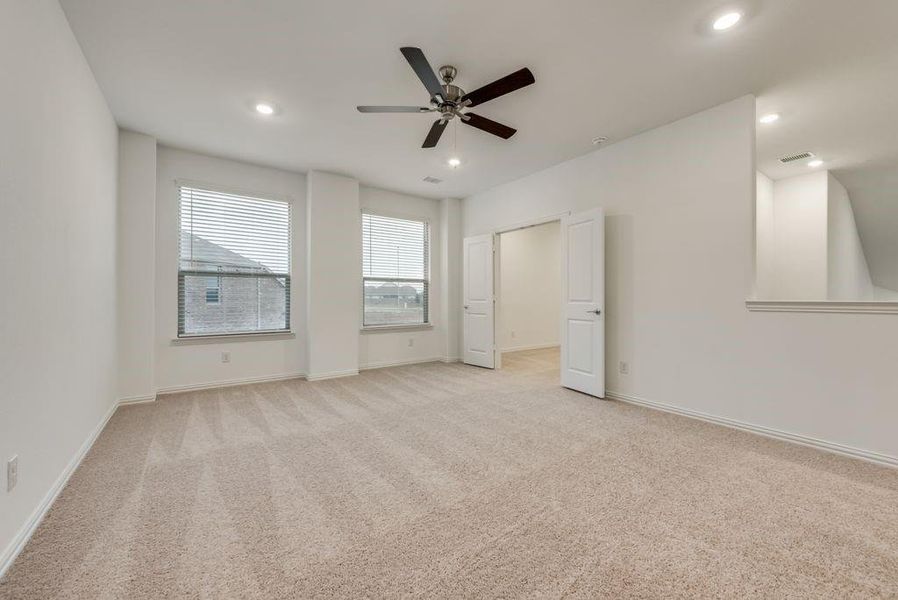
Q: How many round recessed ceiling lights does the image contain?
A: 5